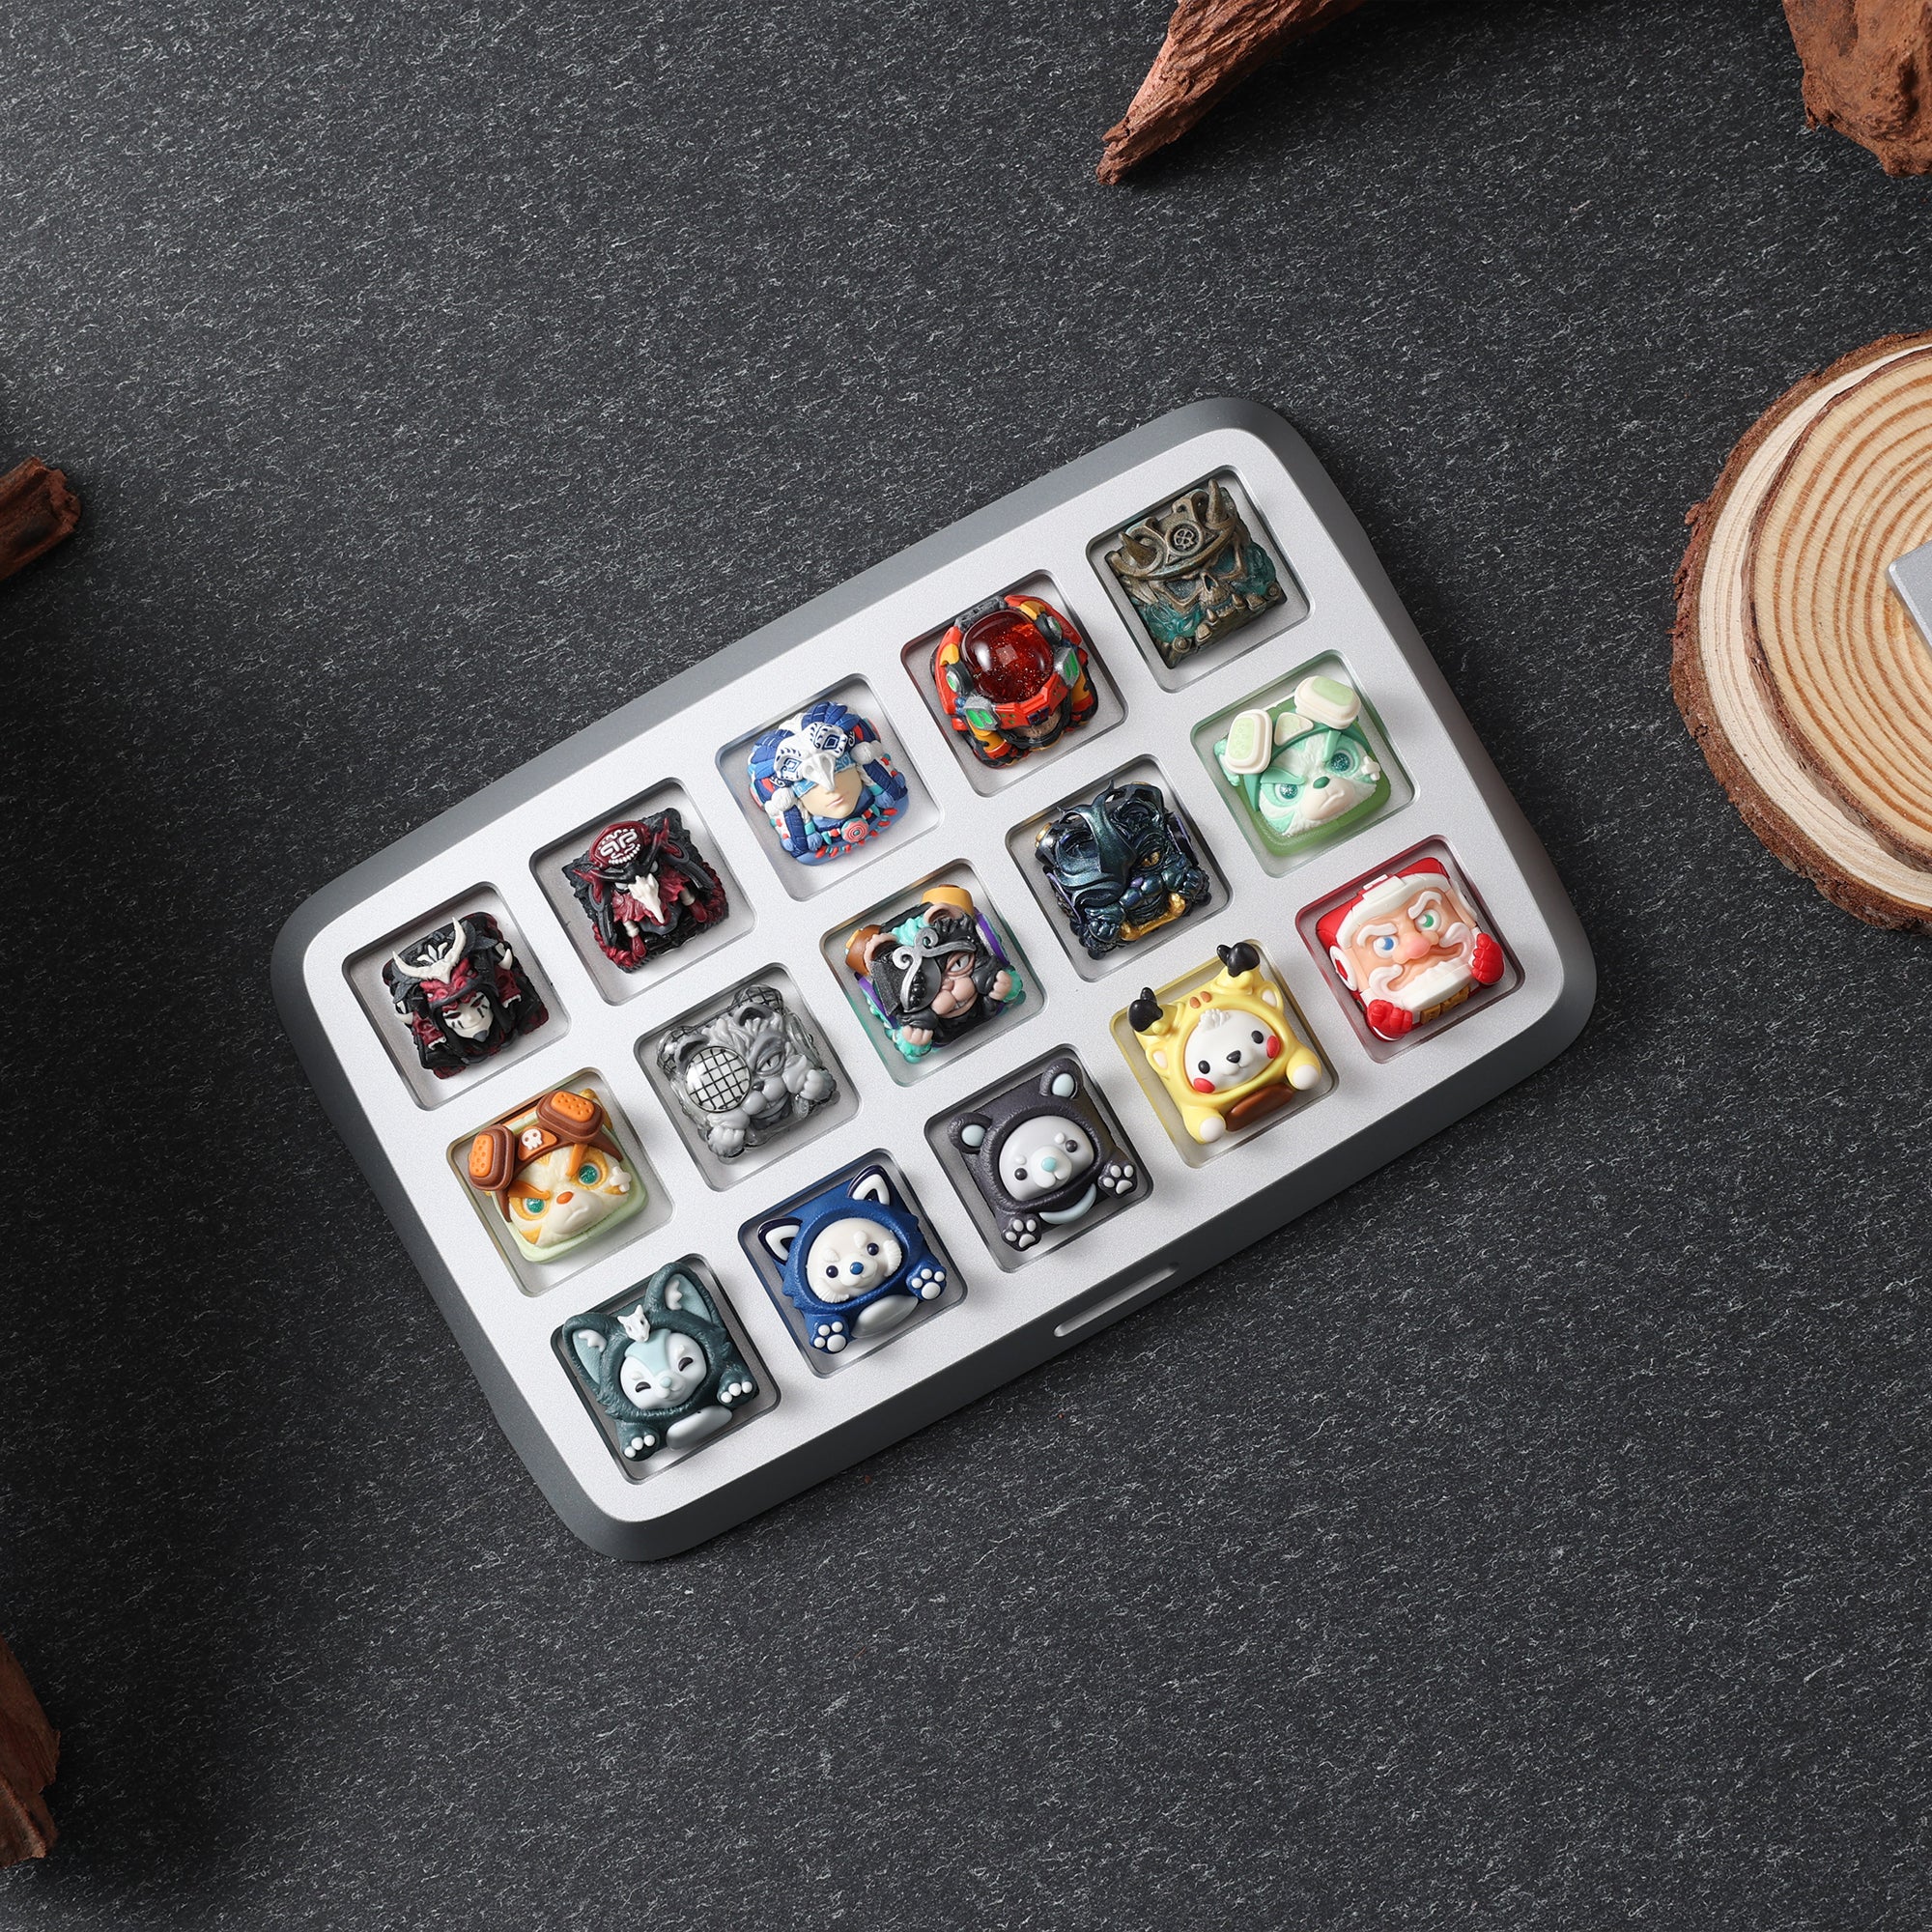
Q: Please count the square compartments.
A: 15